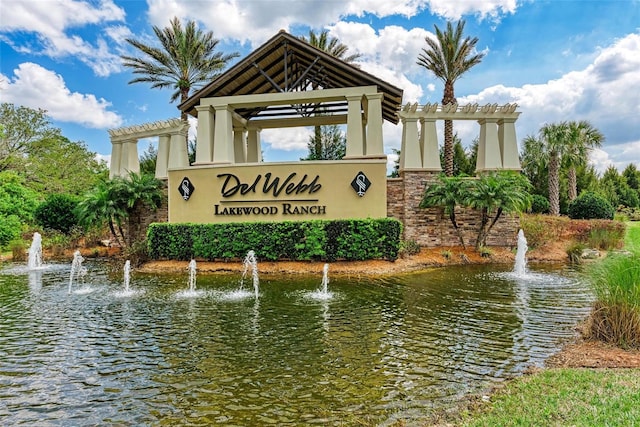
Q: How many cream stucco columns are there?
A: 14